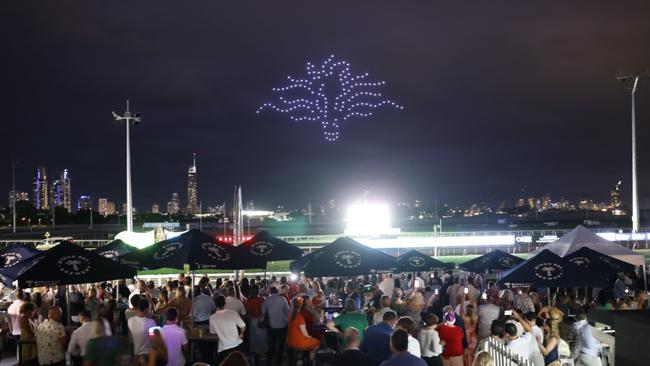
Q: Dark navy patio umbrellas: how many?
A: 10